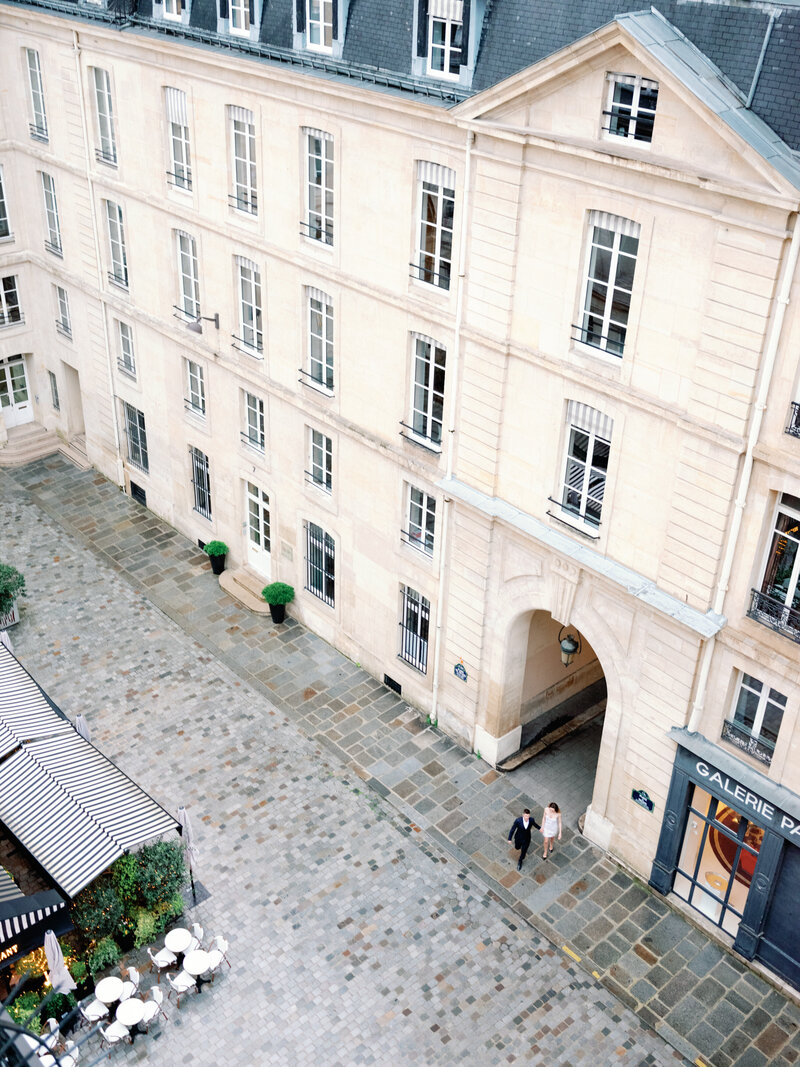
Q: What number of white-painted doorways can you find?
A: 2